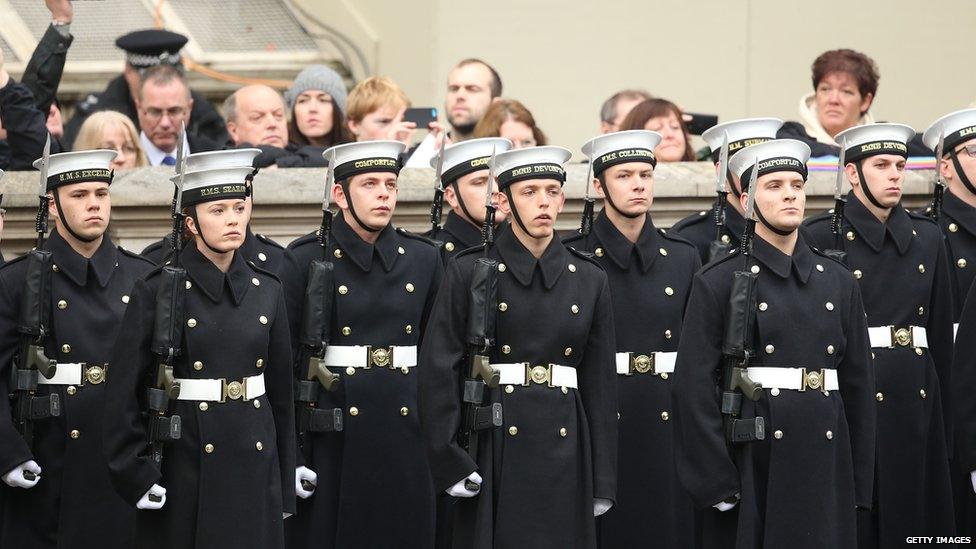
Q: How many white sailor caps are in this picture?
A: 11